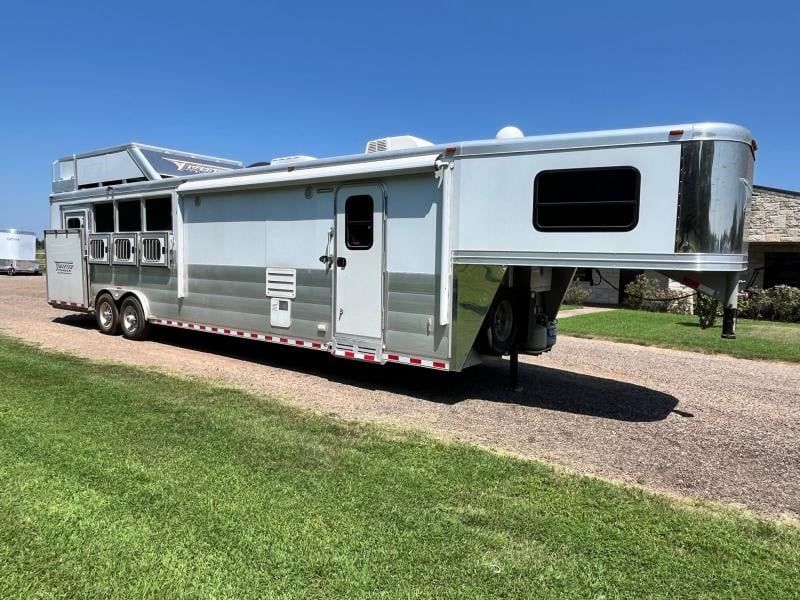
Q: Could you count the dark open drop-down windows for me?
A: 3